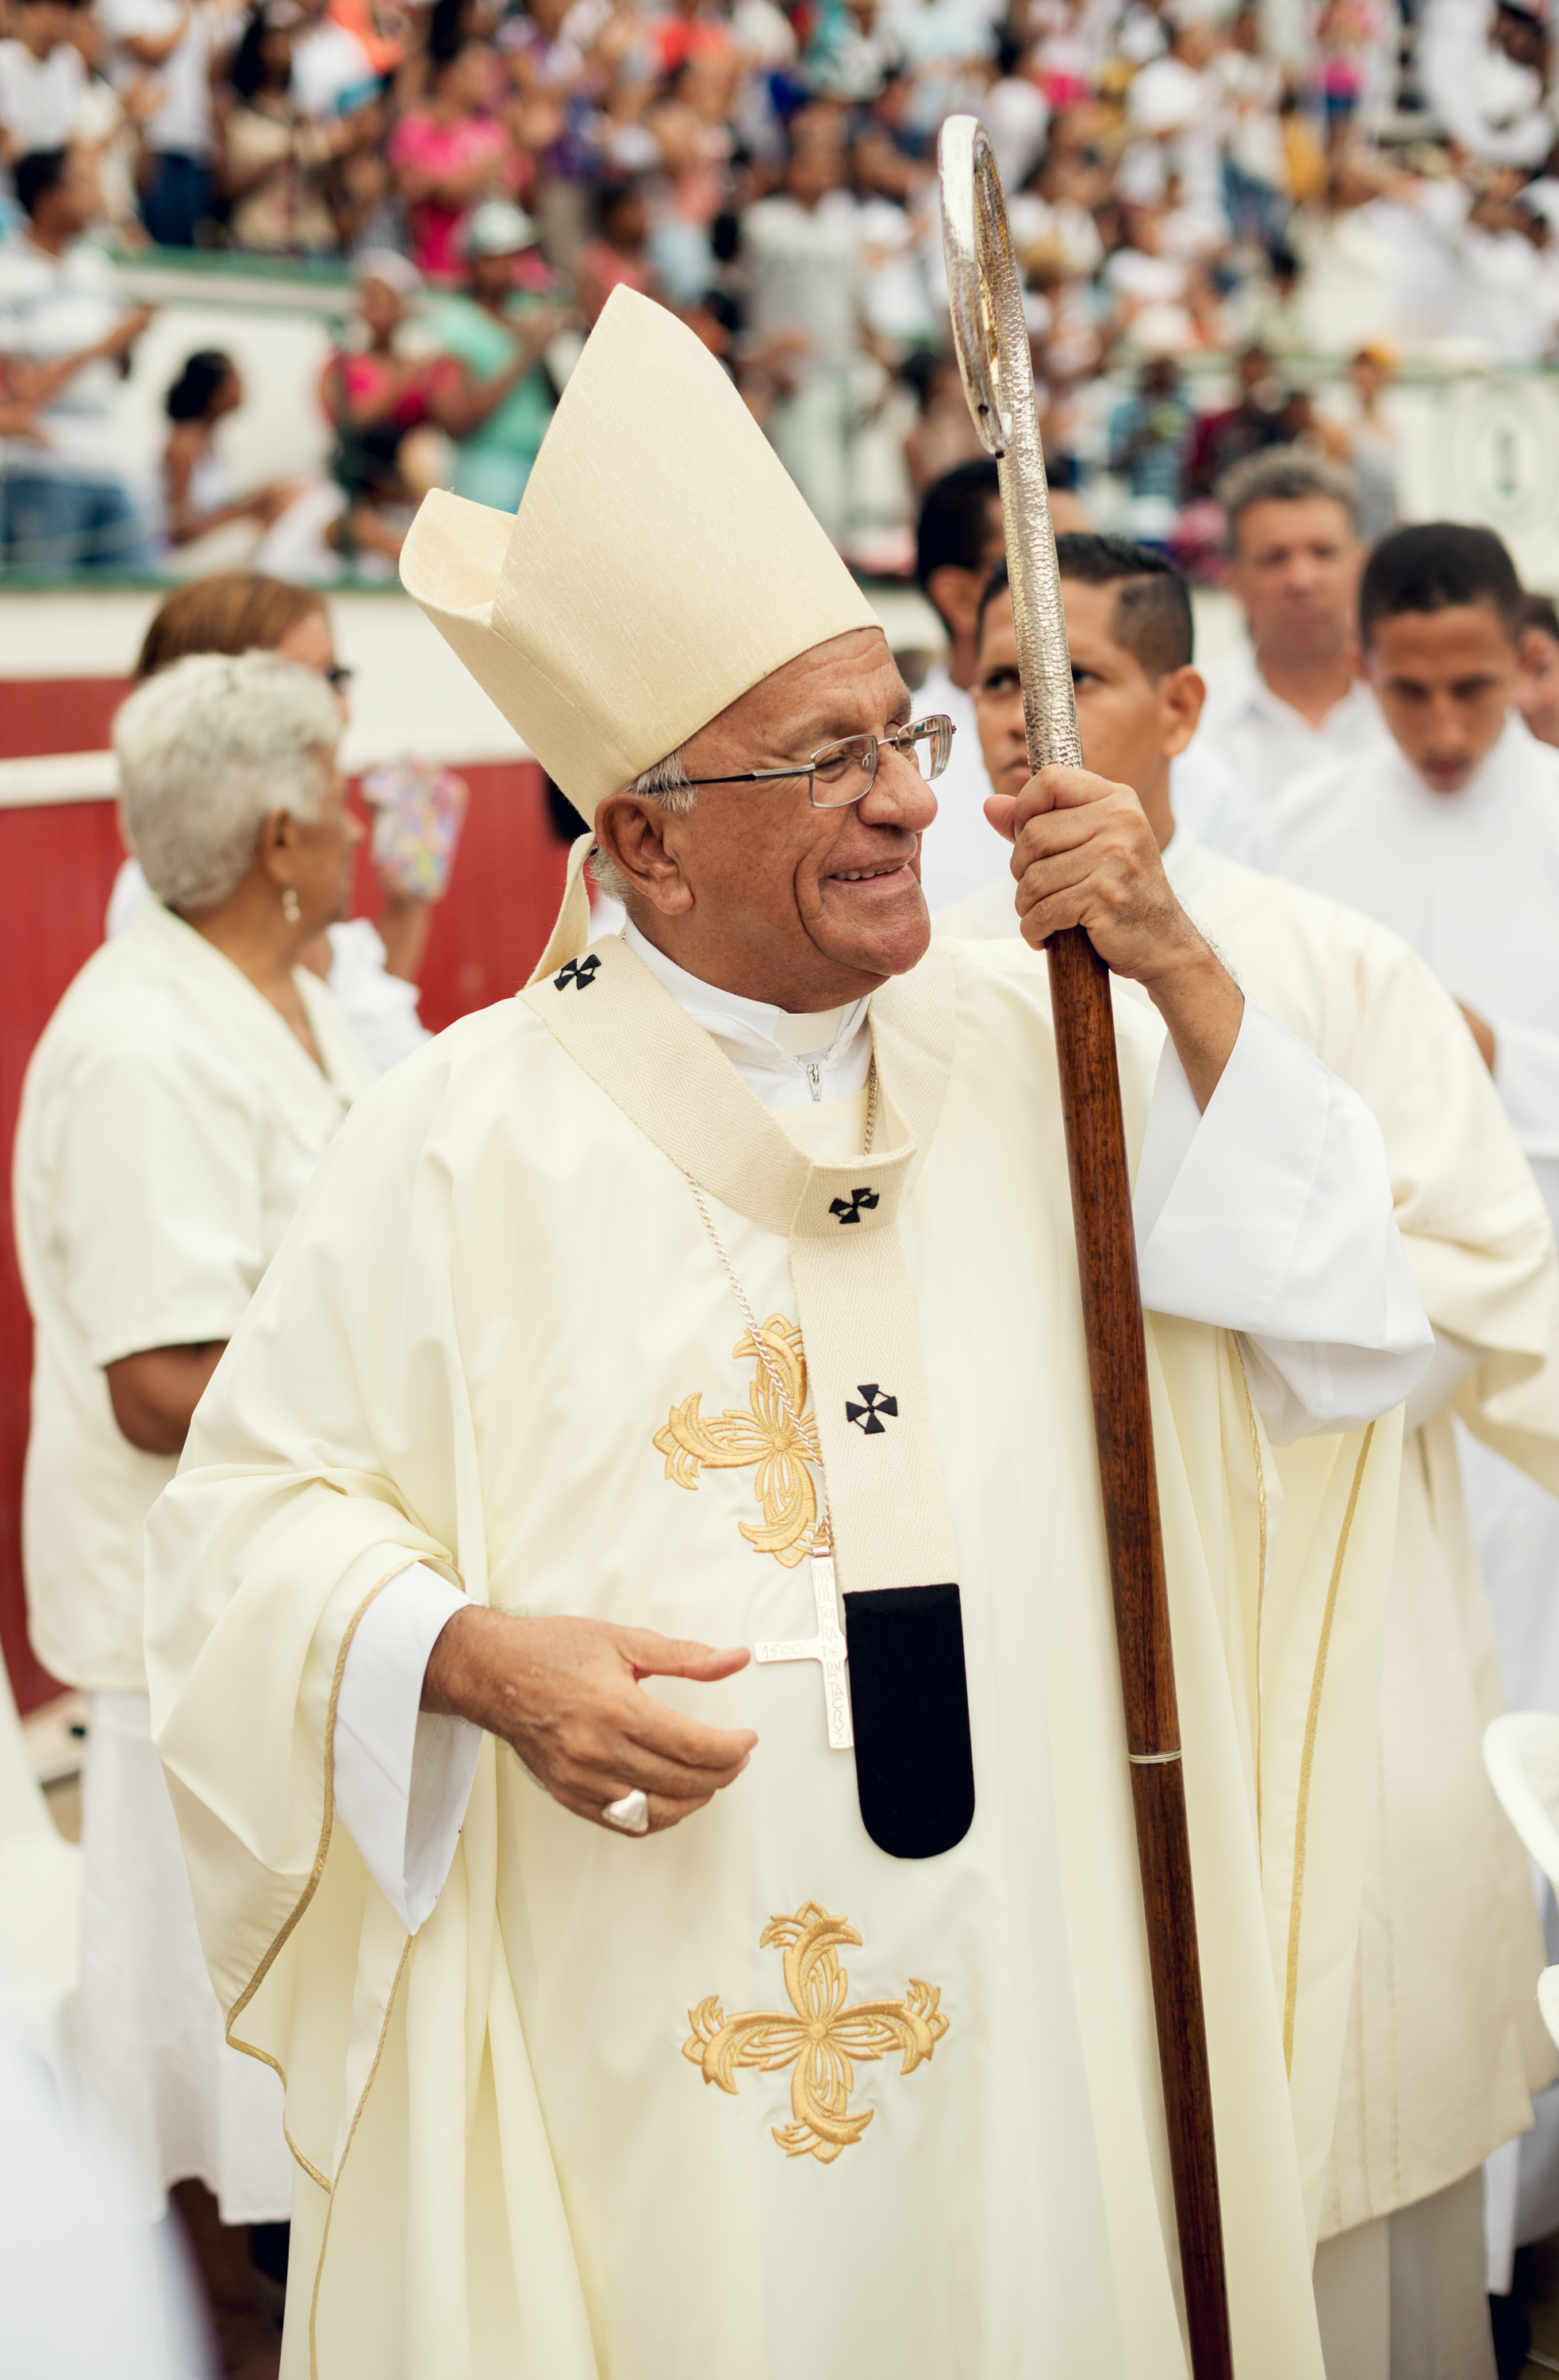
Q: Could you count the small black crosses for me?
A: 3